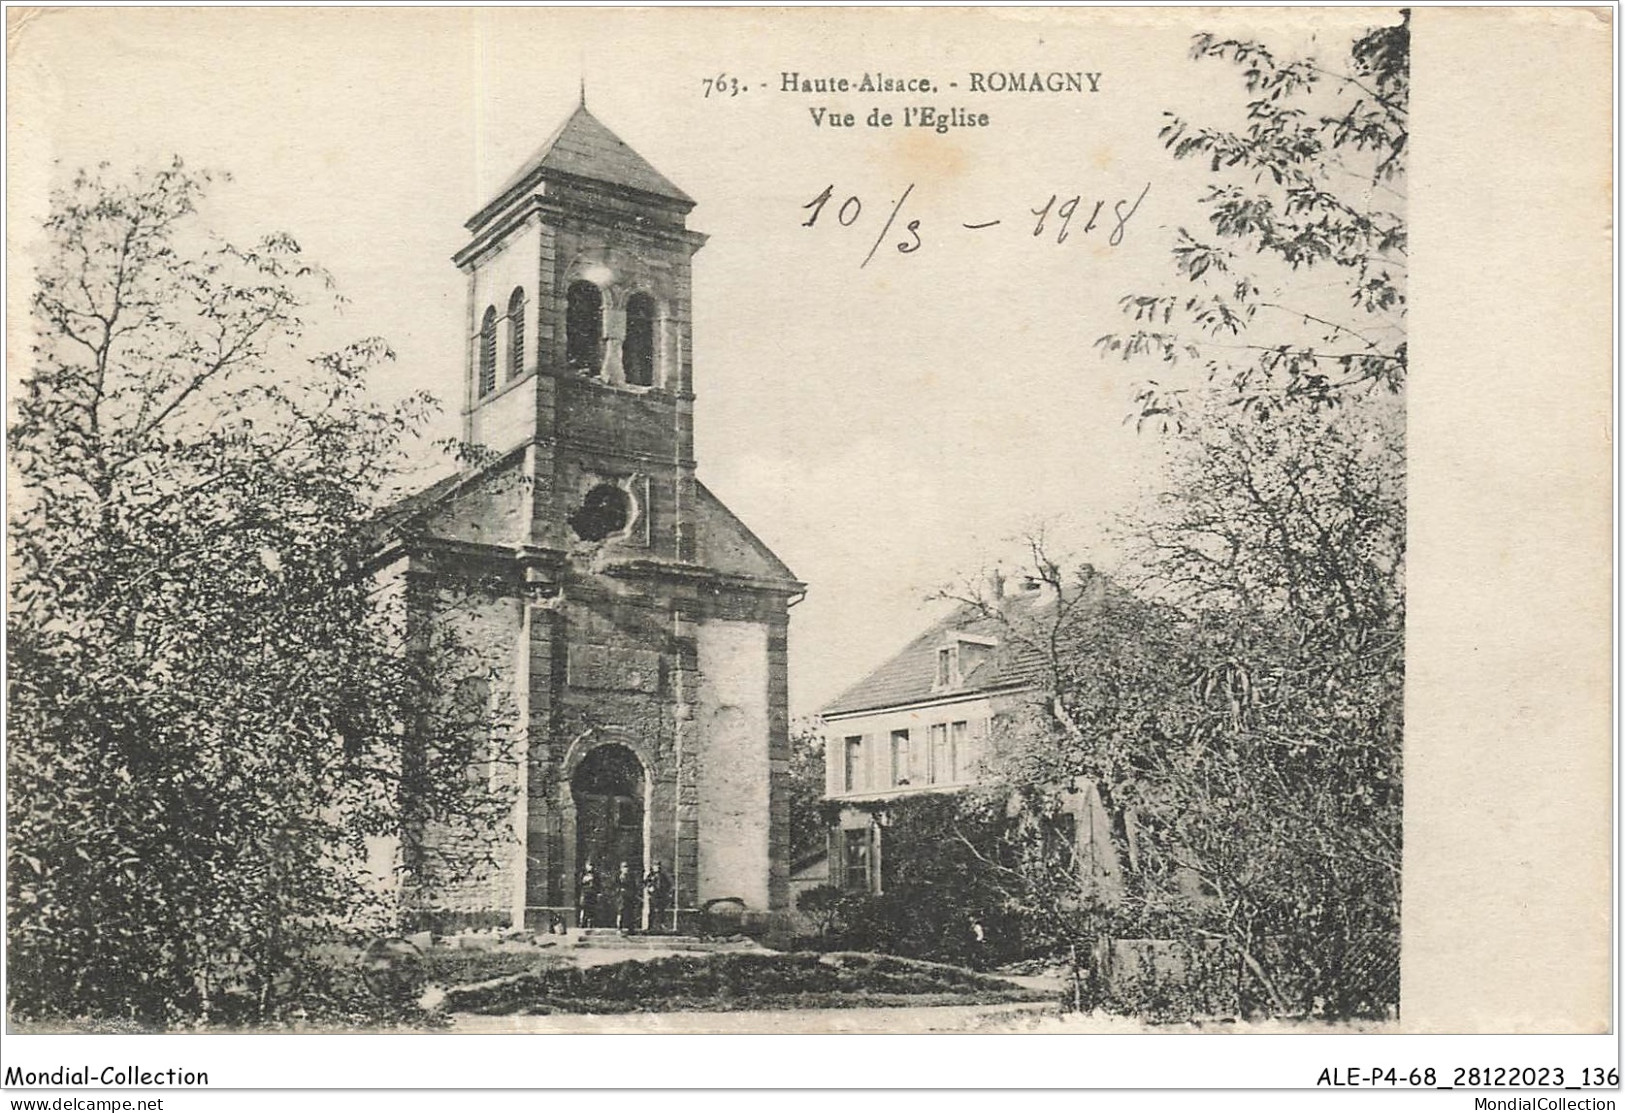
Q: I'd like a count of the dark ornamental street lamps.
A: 0